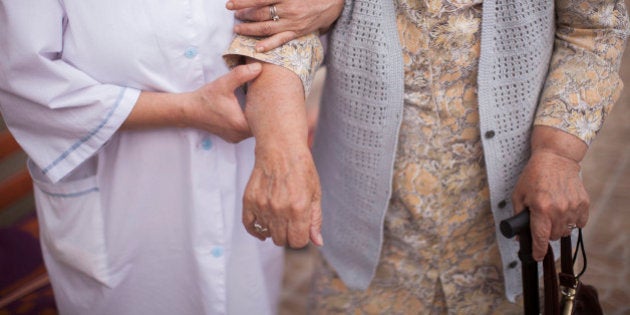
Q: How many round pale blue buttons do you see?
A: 3